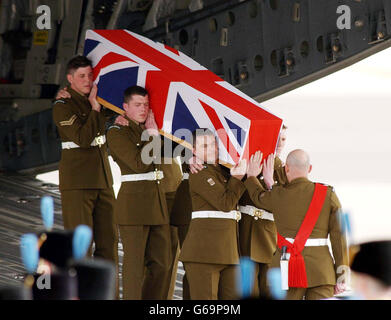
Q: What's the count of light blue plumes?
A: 6